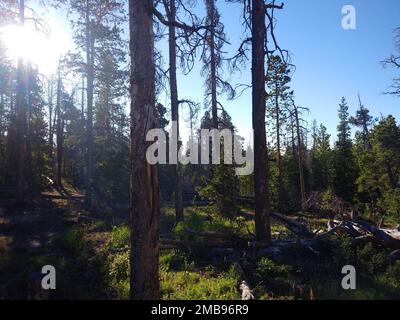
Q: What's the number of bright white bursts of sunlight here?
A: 1